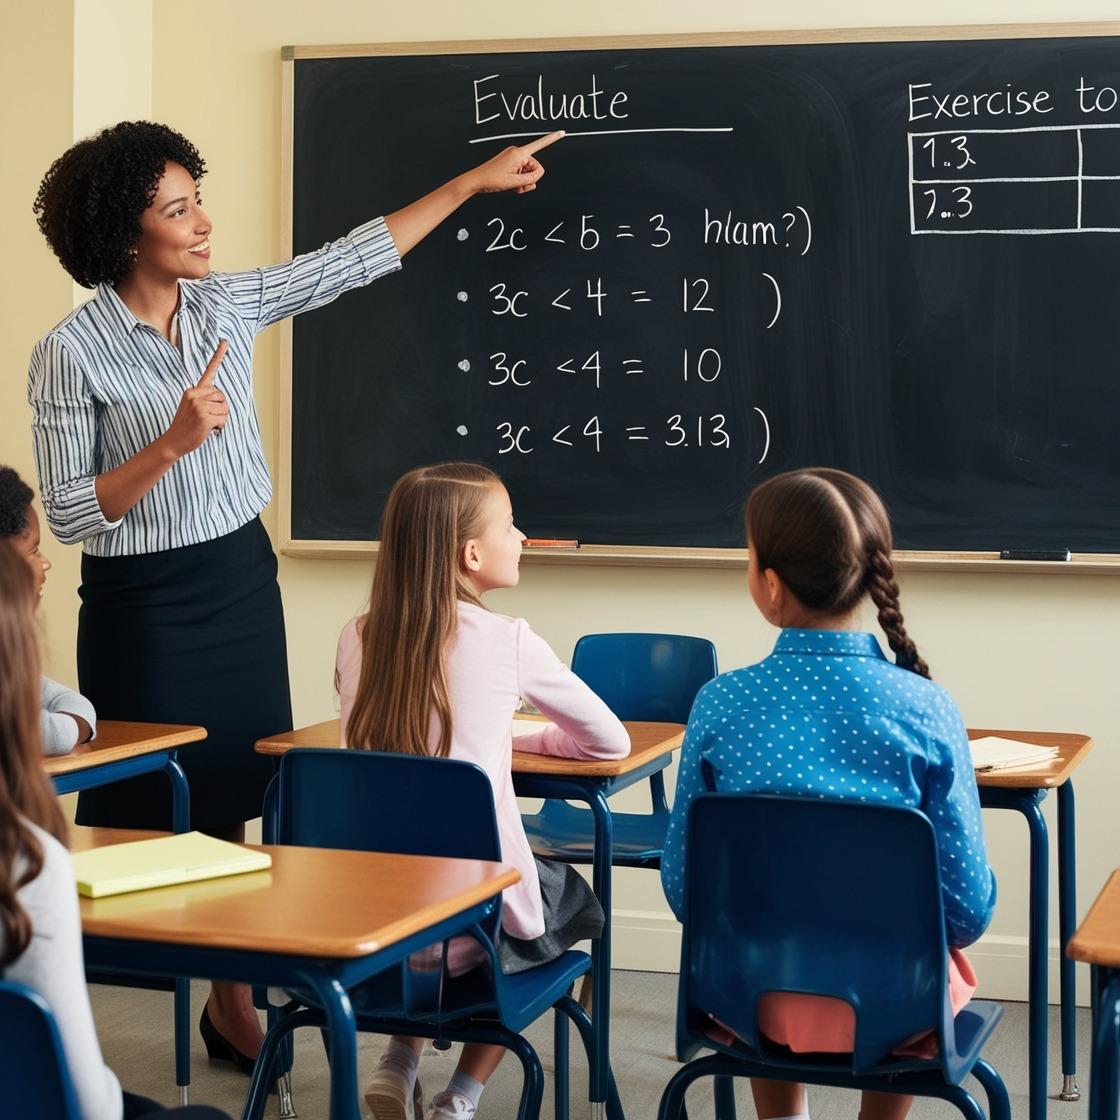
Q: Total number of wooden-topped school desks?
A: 5